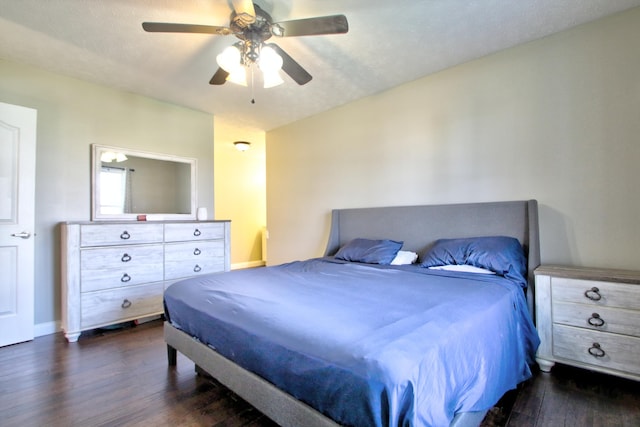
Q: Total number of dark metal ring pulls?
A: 10